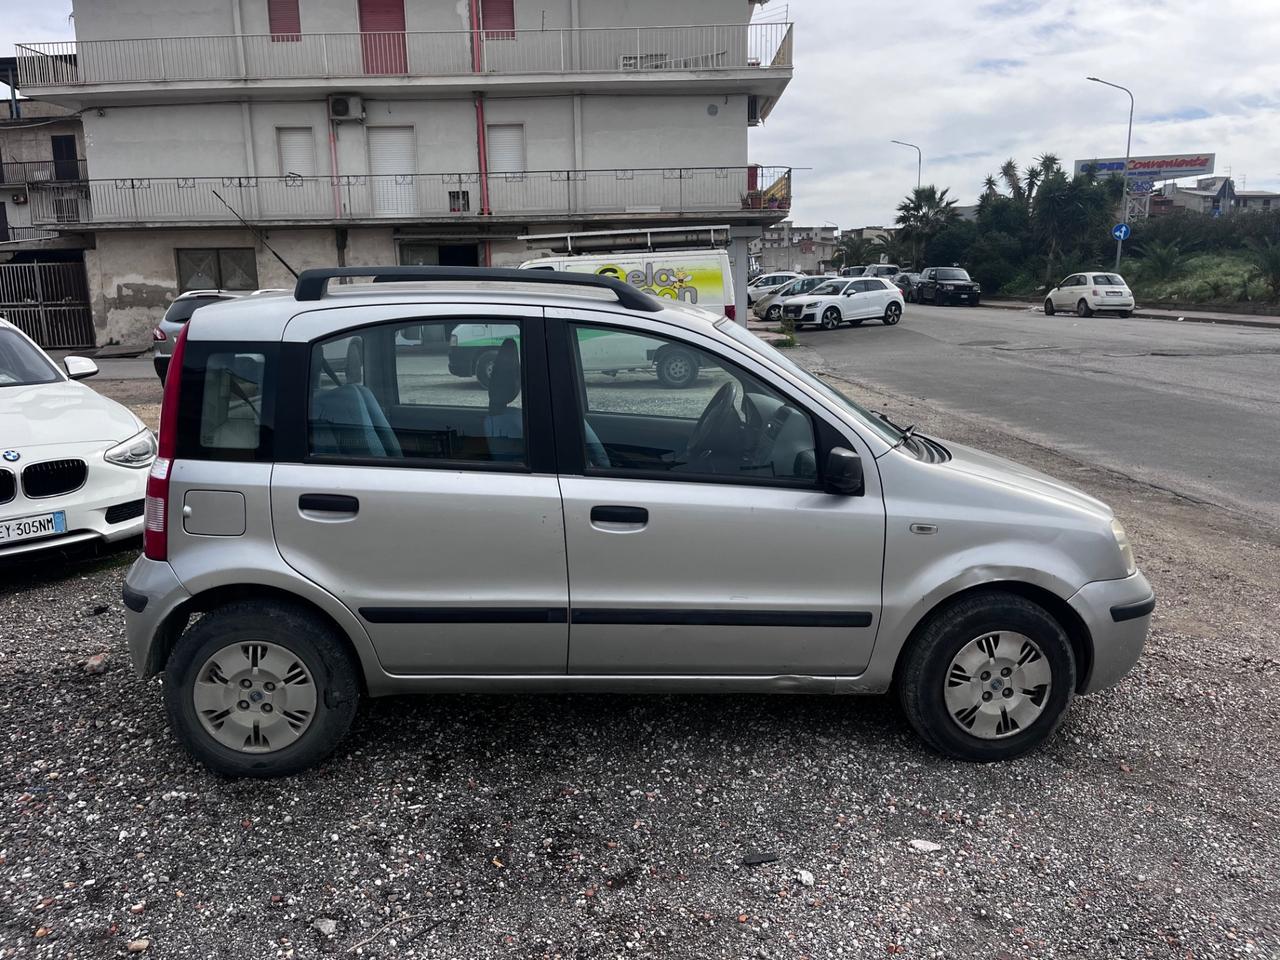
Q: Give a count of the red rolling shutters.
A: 3